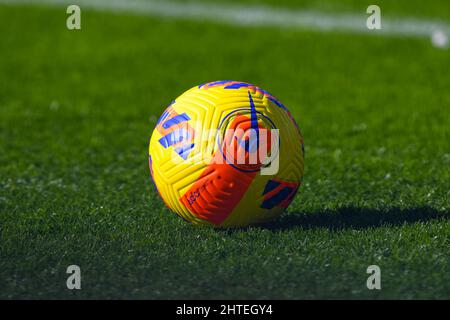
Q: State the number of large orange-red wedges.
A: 1